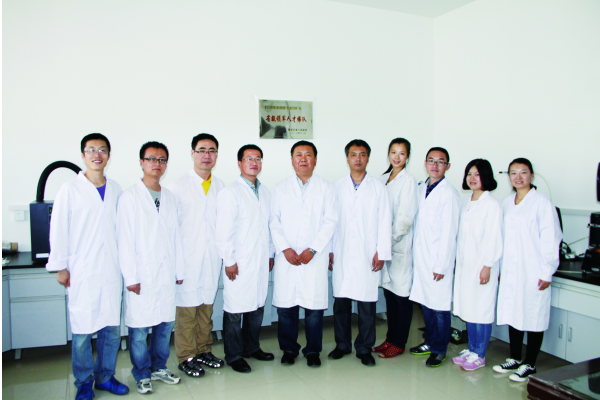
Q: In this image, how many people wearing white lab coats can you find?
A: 10